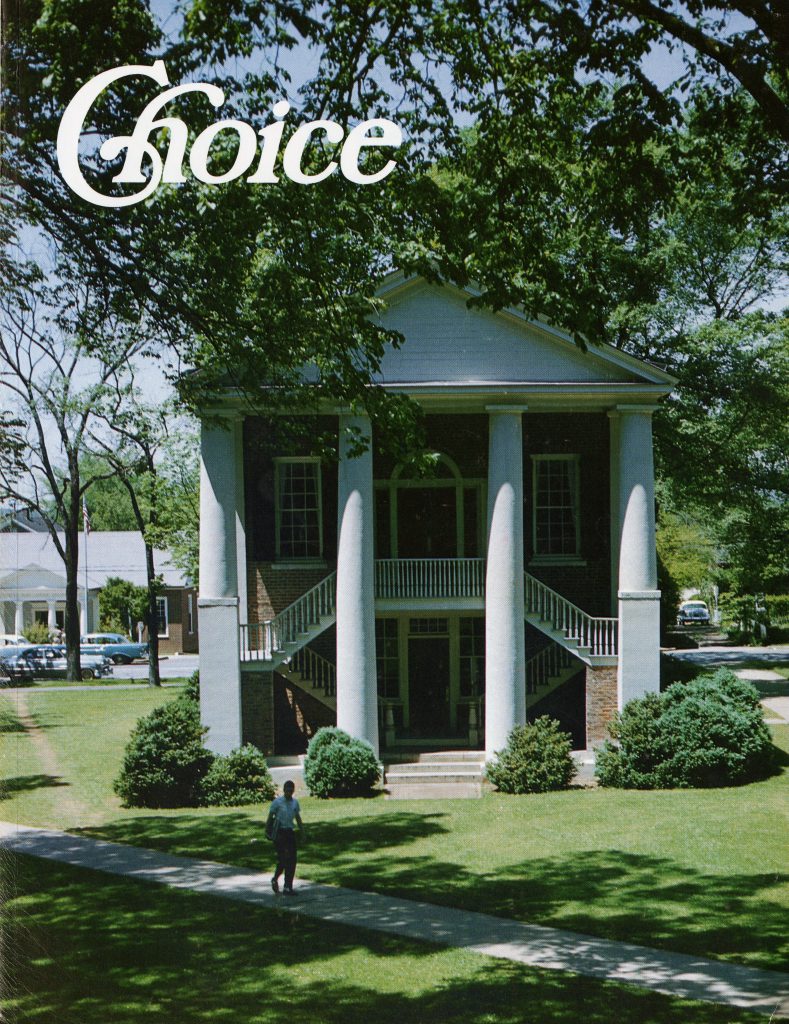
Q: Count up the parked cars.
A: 4